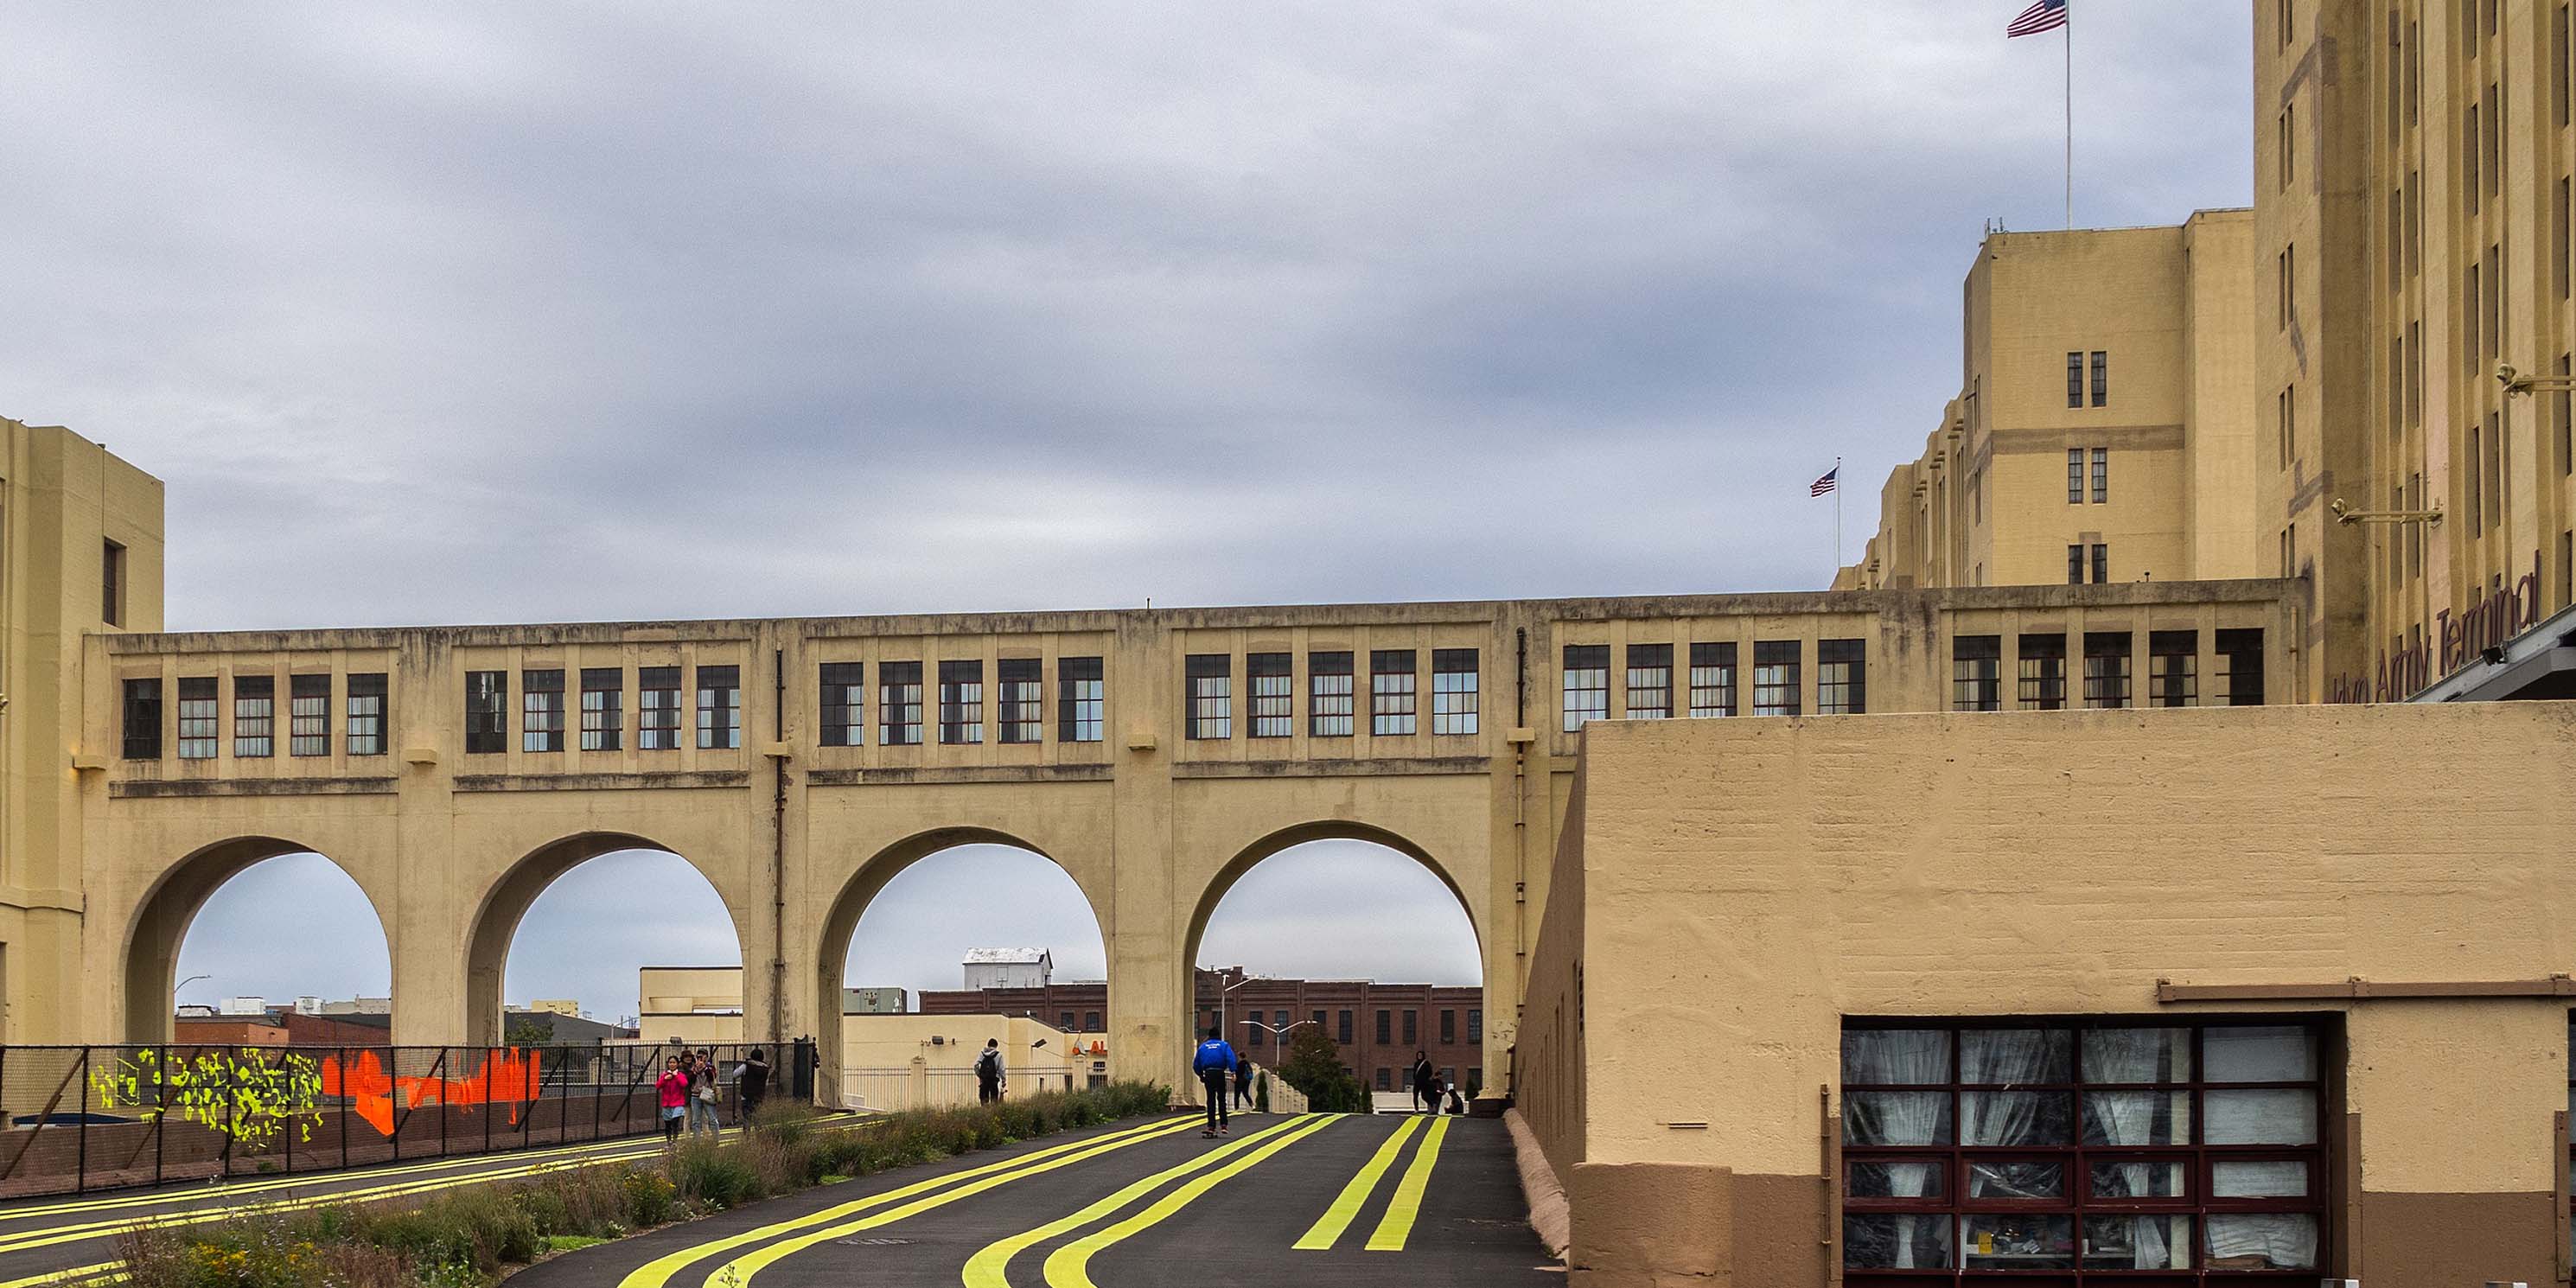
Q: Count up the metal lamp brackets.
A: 2